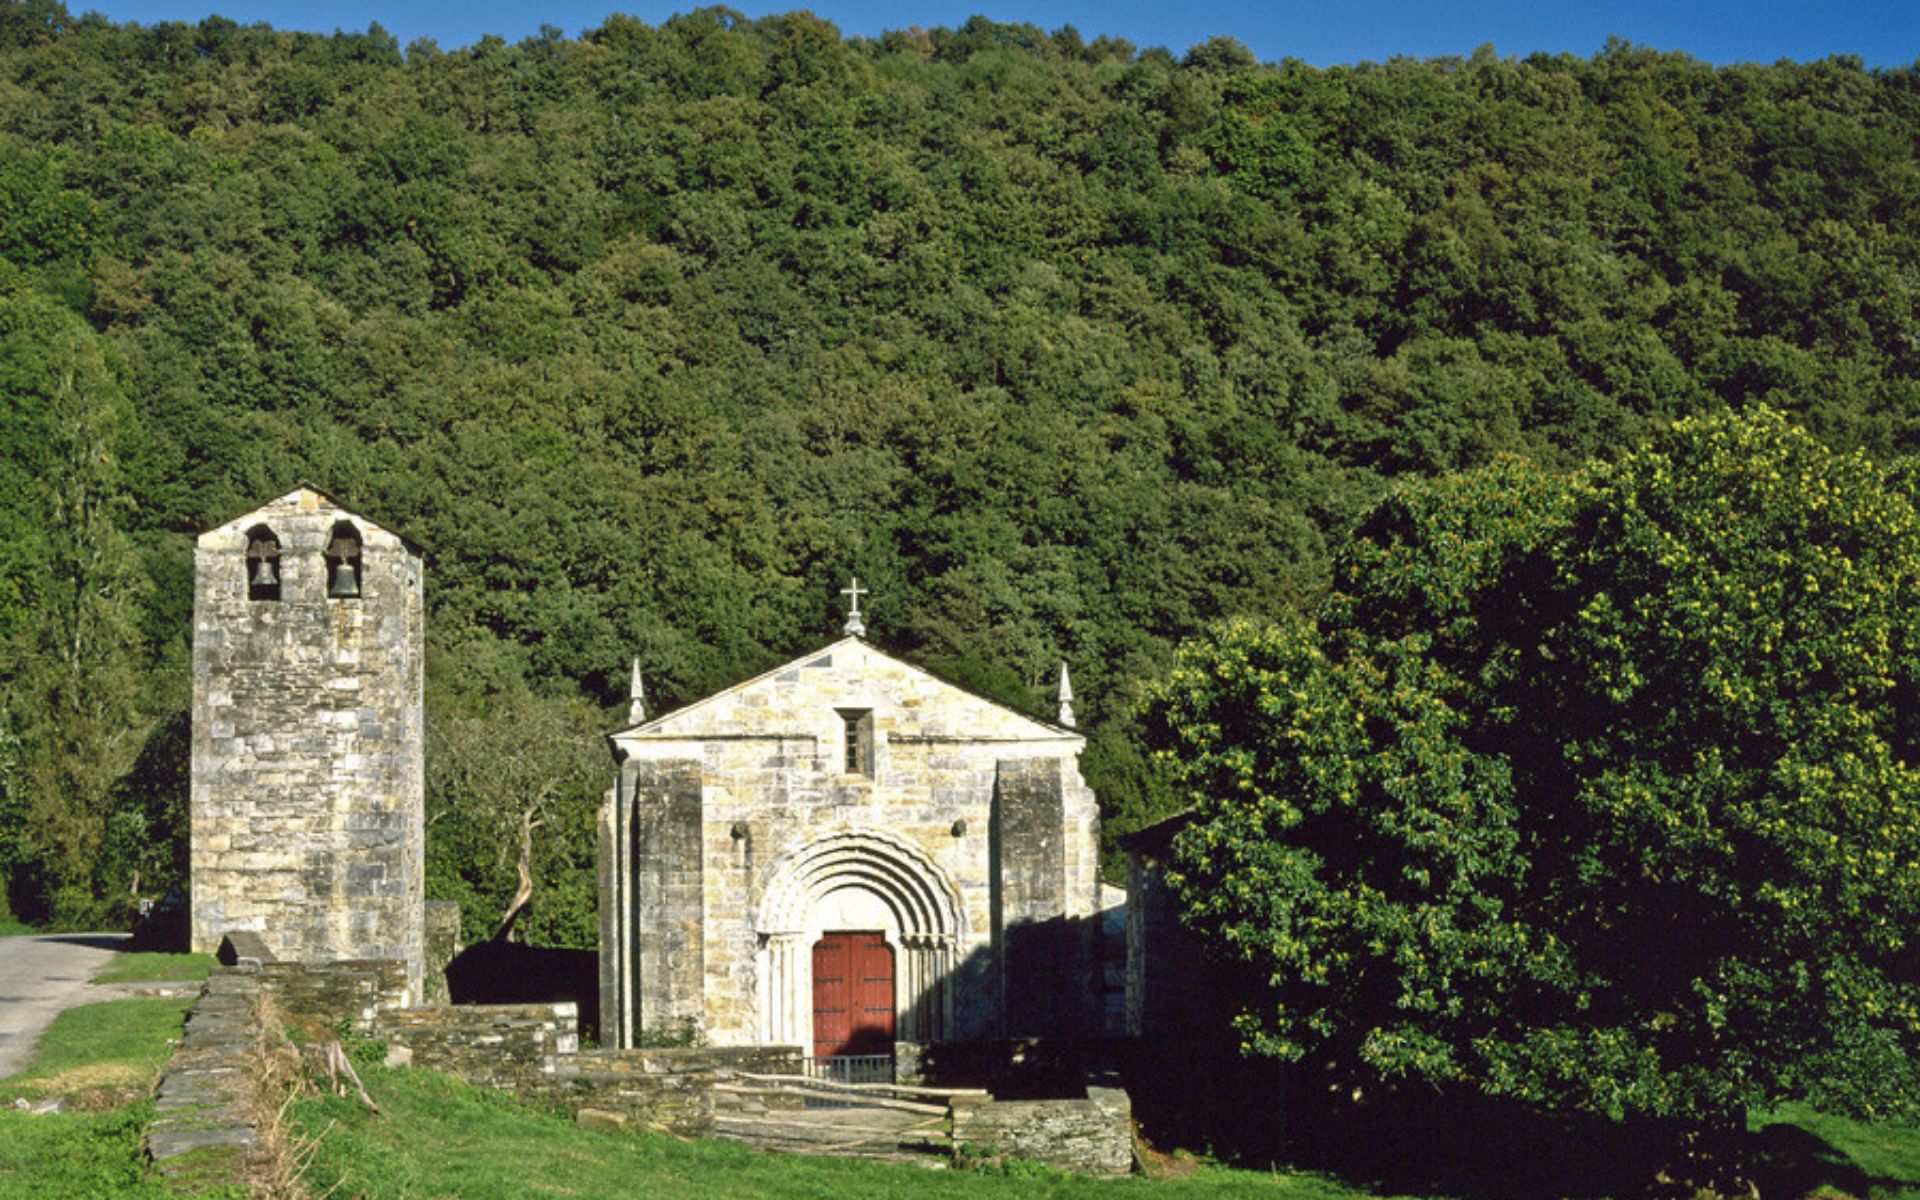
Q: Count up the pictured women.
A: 0